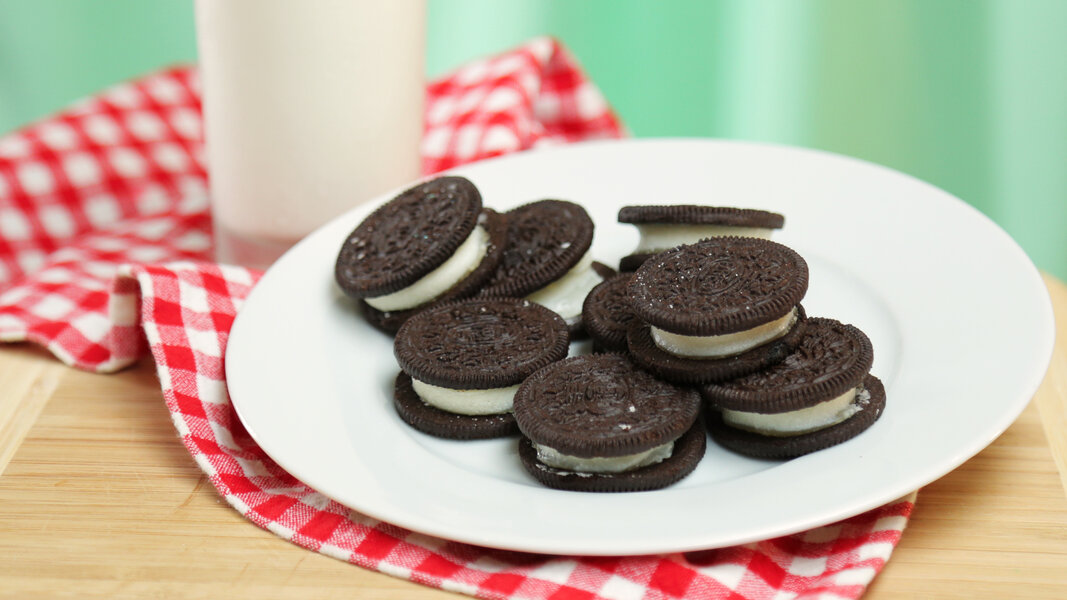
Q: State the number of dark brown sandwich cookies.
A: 8